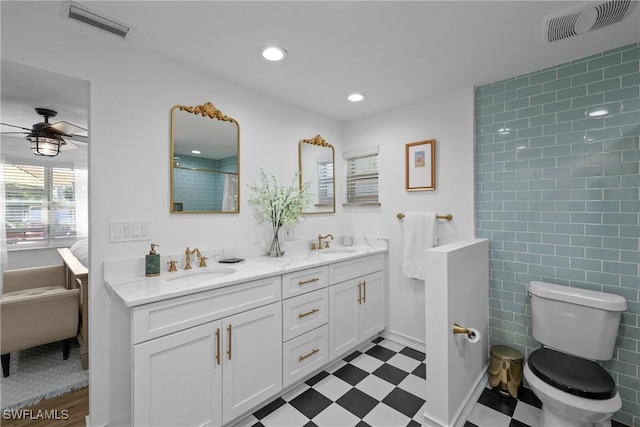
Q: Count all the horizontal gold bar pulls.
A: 3